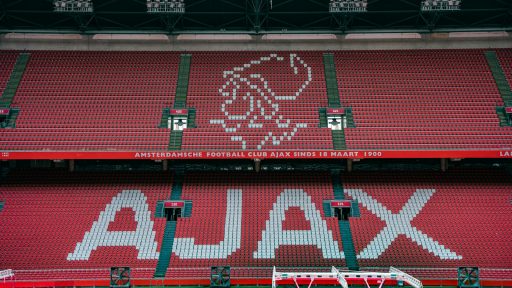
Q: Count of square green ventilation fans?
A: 3